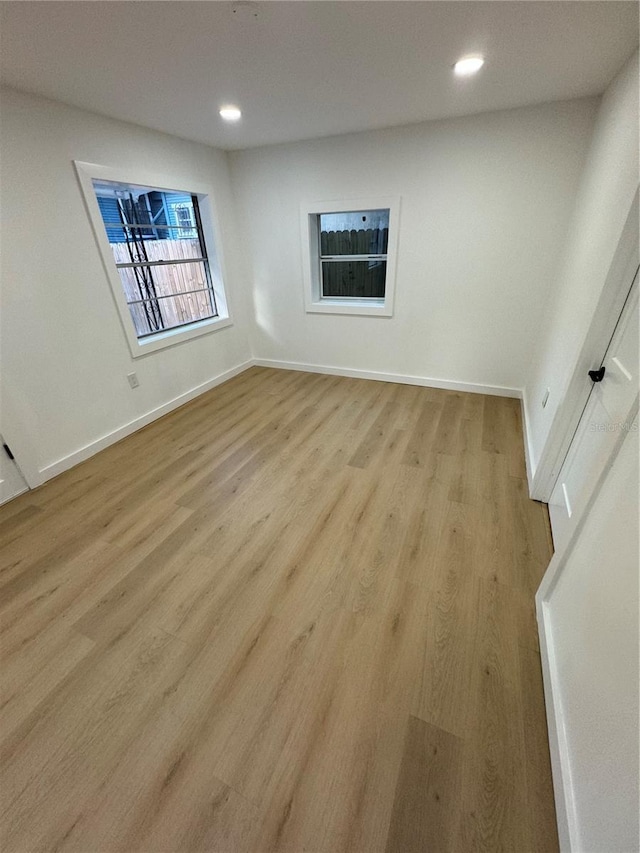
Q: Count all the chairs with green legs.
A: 0